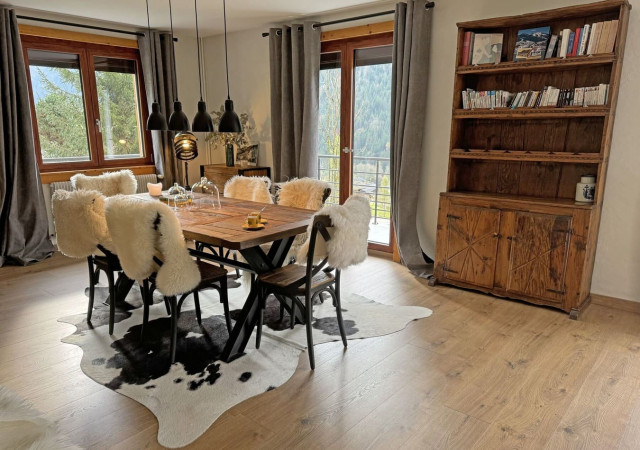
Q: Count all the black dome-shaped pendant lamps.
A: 4